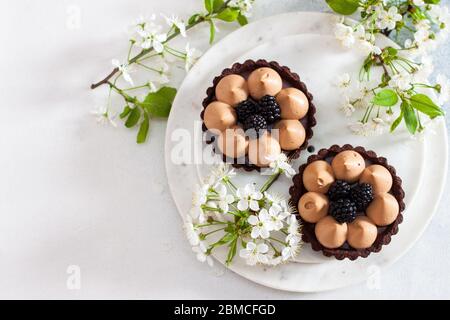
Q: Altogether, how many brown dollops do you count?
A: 14